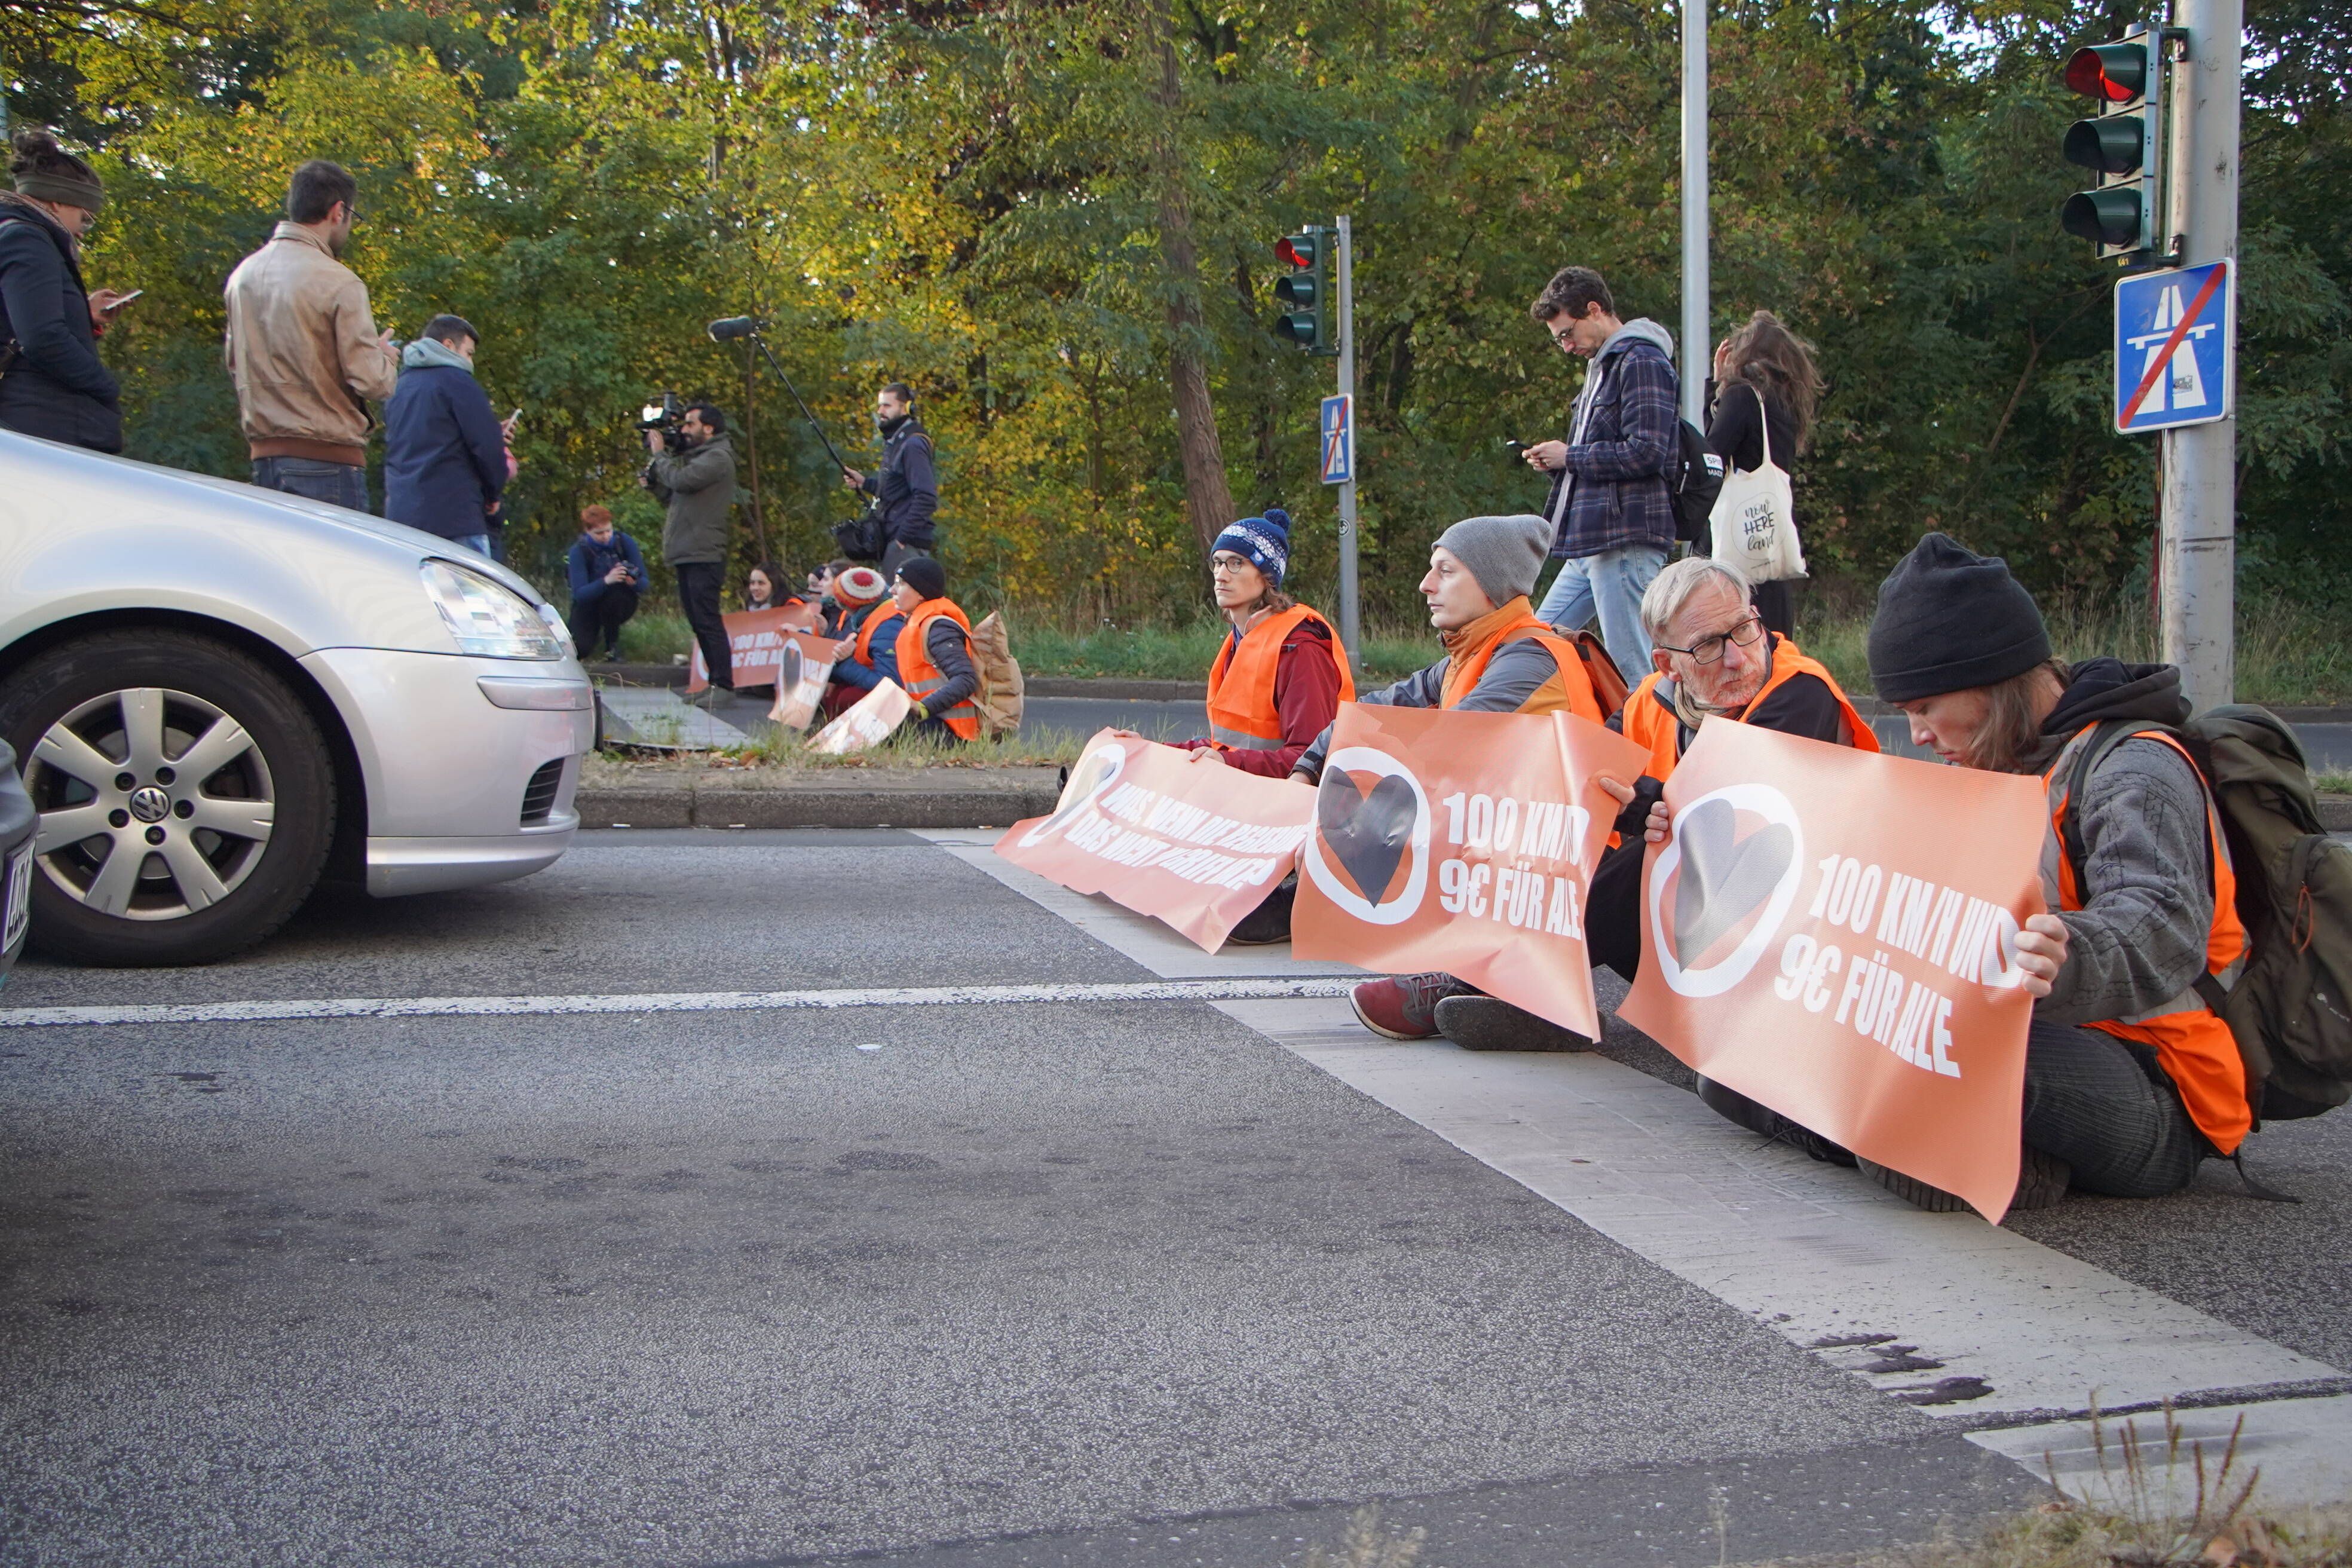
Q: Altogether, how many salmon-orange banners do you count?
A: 6